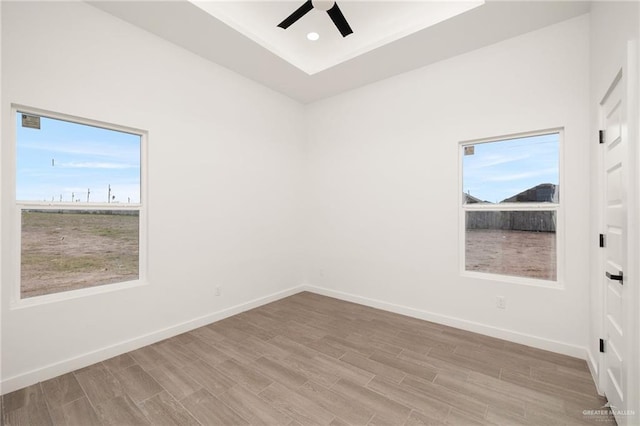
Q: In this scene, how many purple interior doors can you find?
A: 0